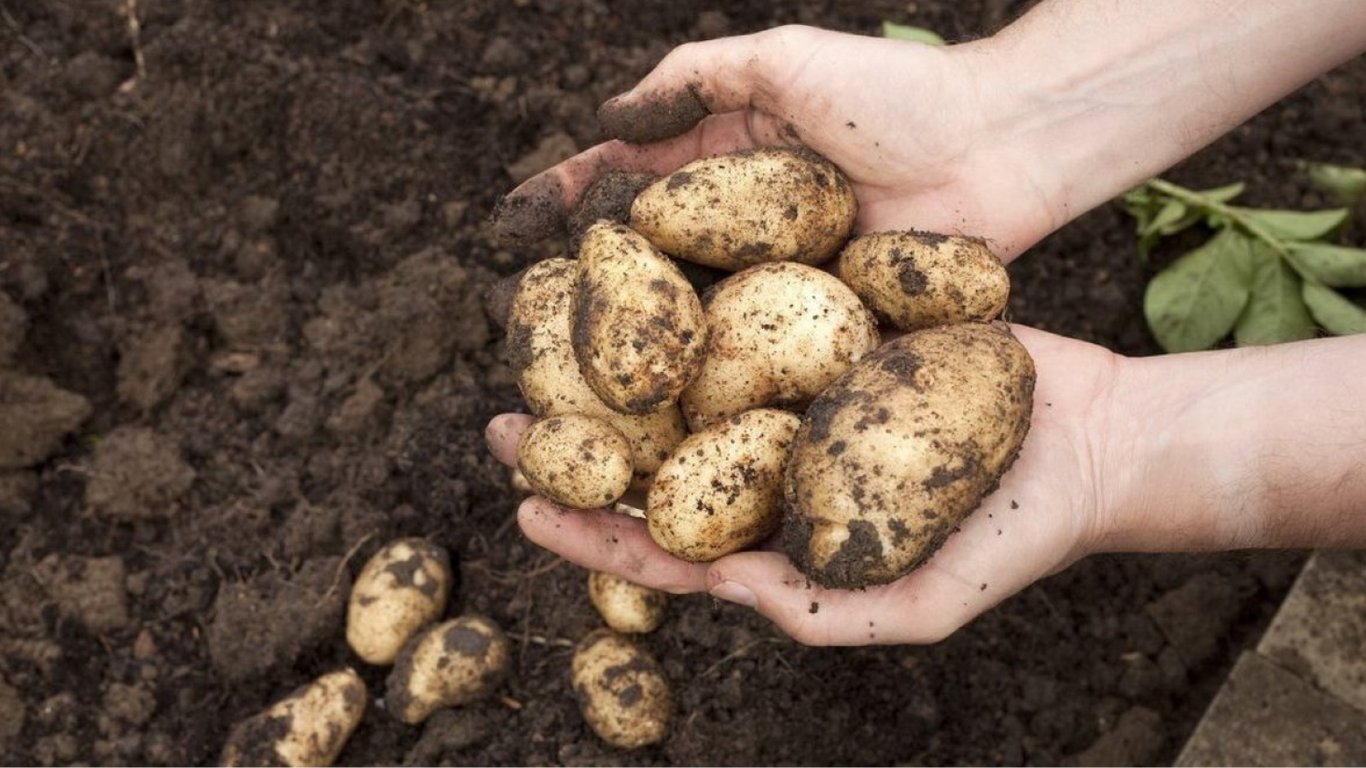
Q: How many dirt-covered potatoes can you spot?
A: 13